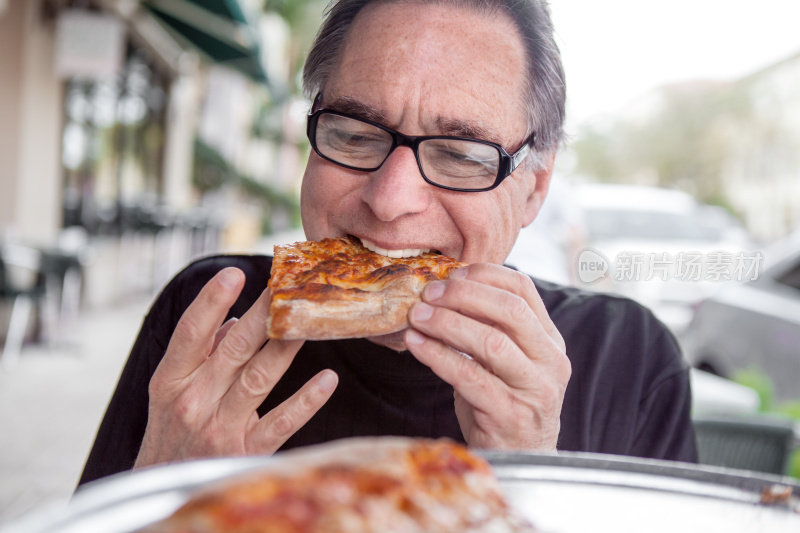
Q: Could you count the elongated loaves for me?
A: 0